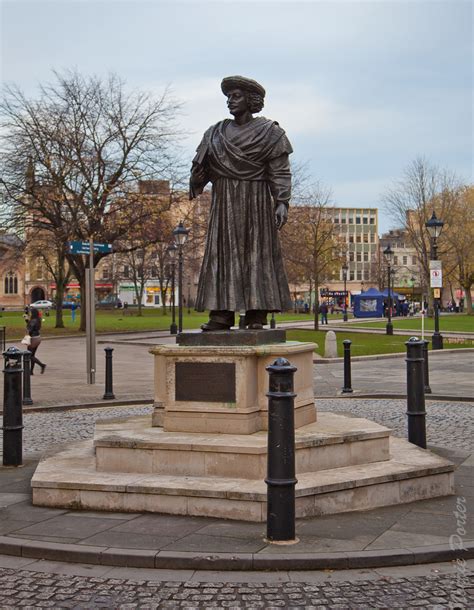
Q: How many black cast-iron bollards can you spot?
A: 7